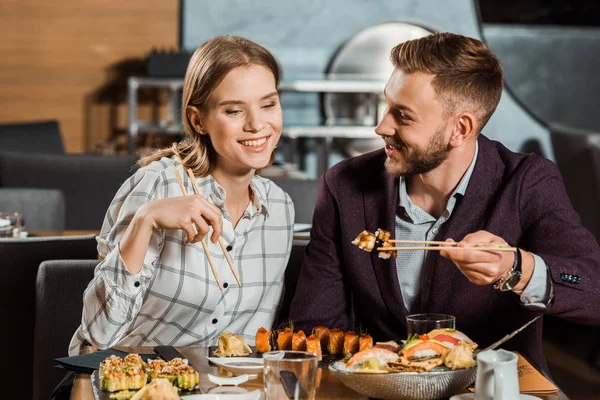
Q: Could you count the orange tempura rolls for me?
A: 8